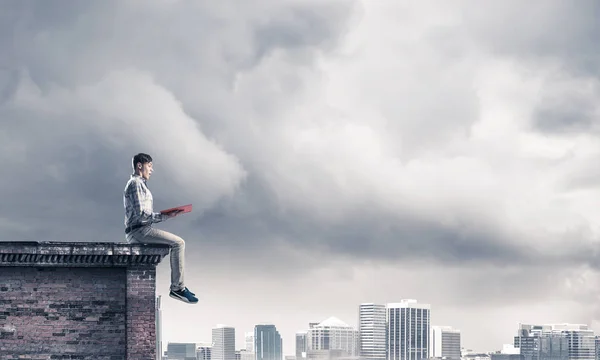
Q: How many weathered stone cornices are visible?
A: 1